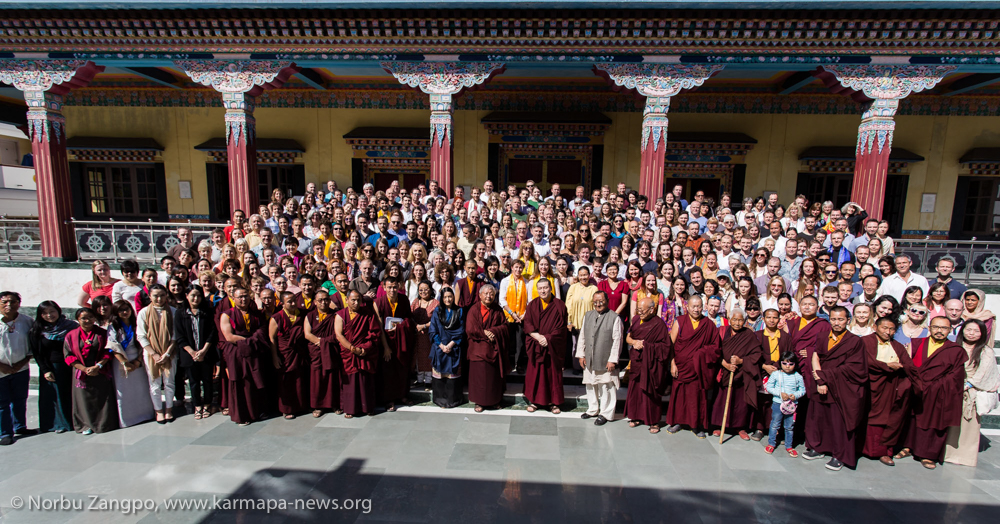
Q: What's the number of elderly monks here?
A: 3